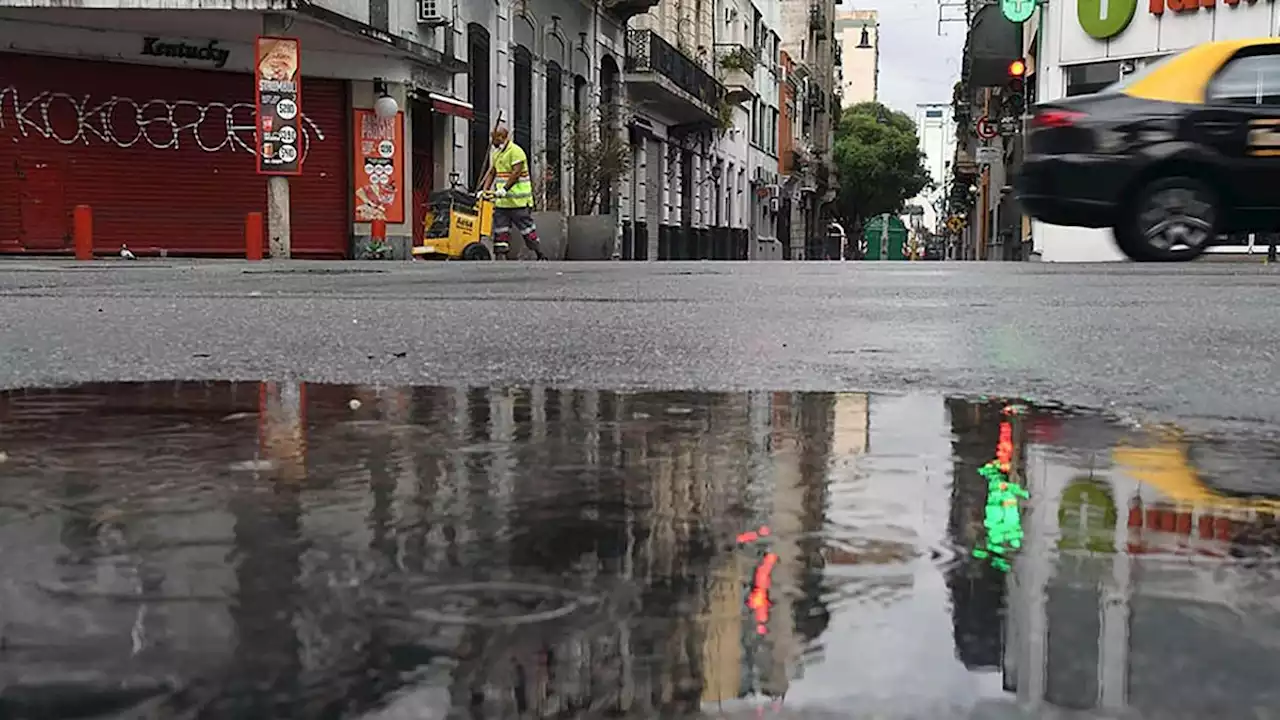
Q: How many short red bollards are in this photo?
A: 3